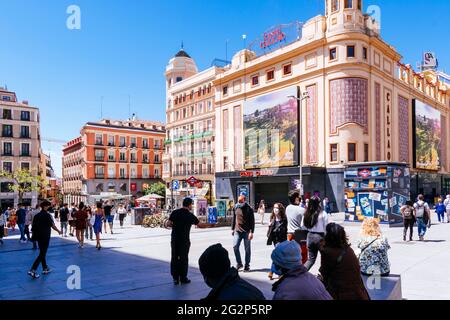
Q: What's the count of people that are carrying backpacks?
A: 2